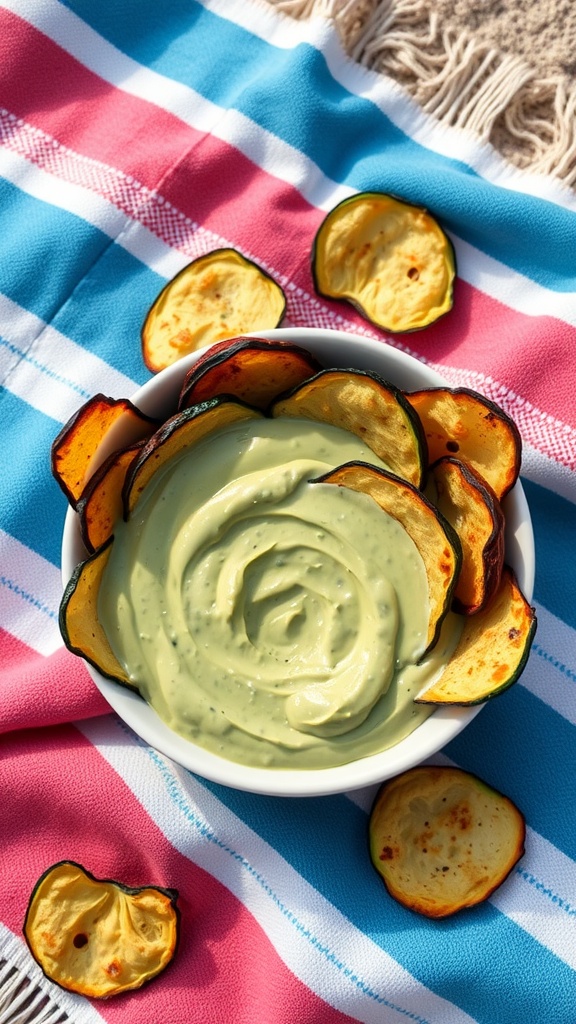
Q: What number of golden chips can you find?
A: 14